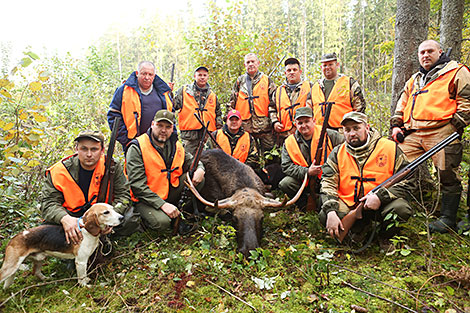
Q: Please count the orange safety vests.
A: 11